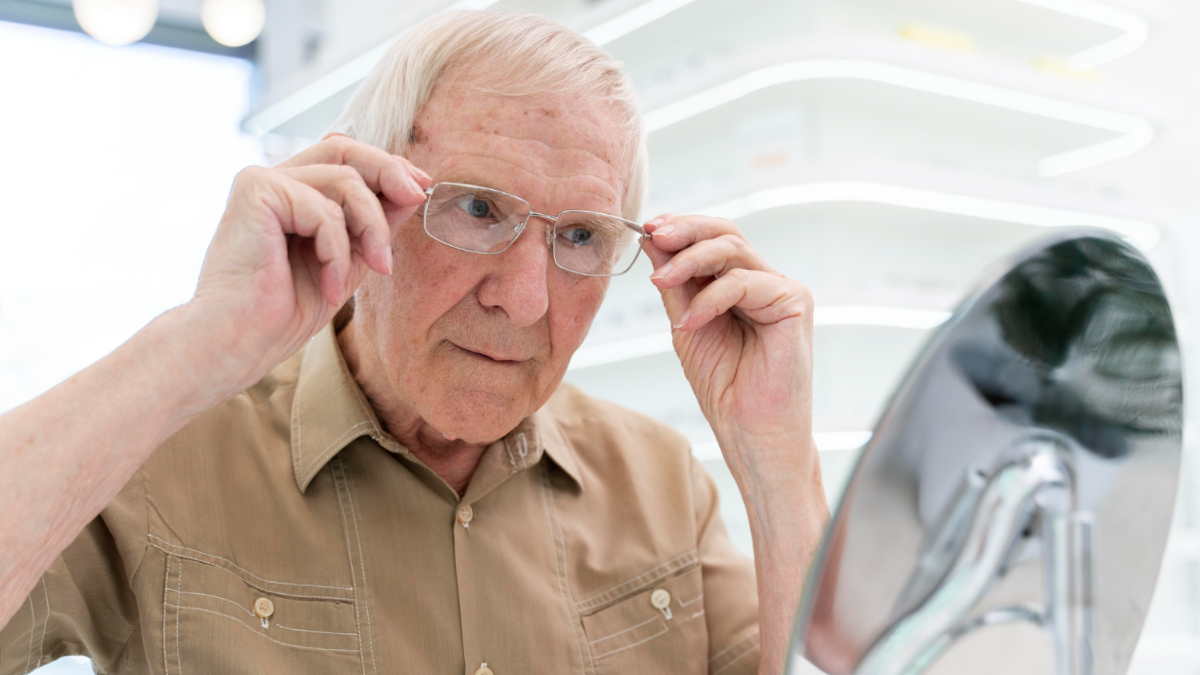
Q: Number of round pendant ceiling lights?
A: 2